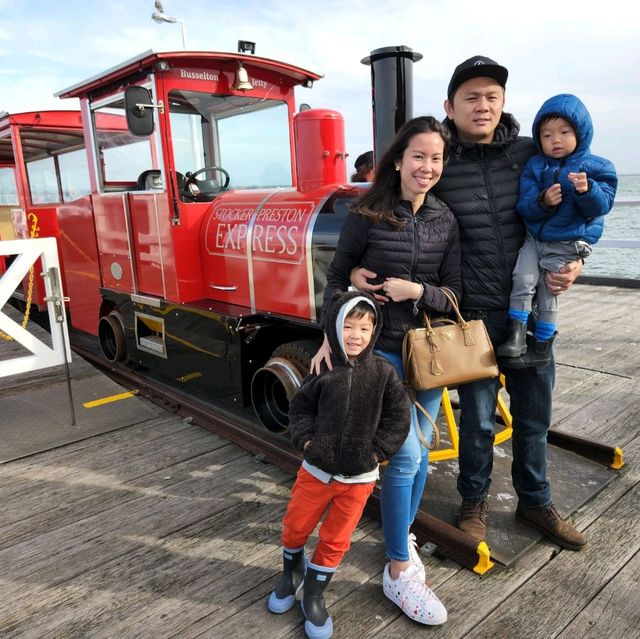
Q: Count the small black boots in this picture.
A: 4